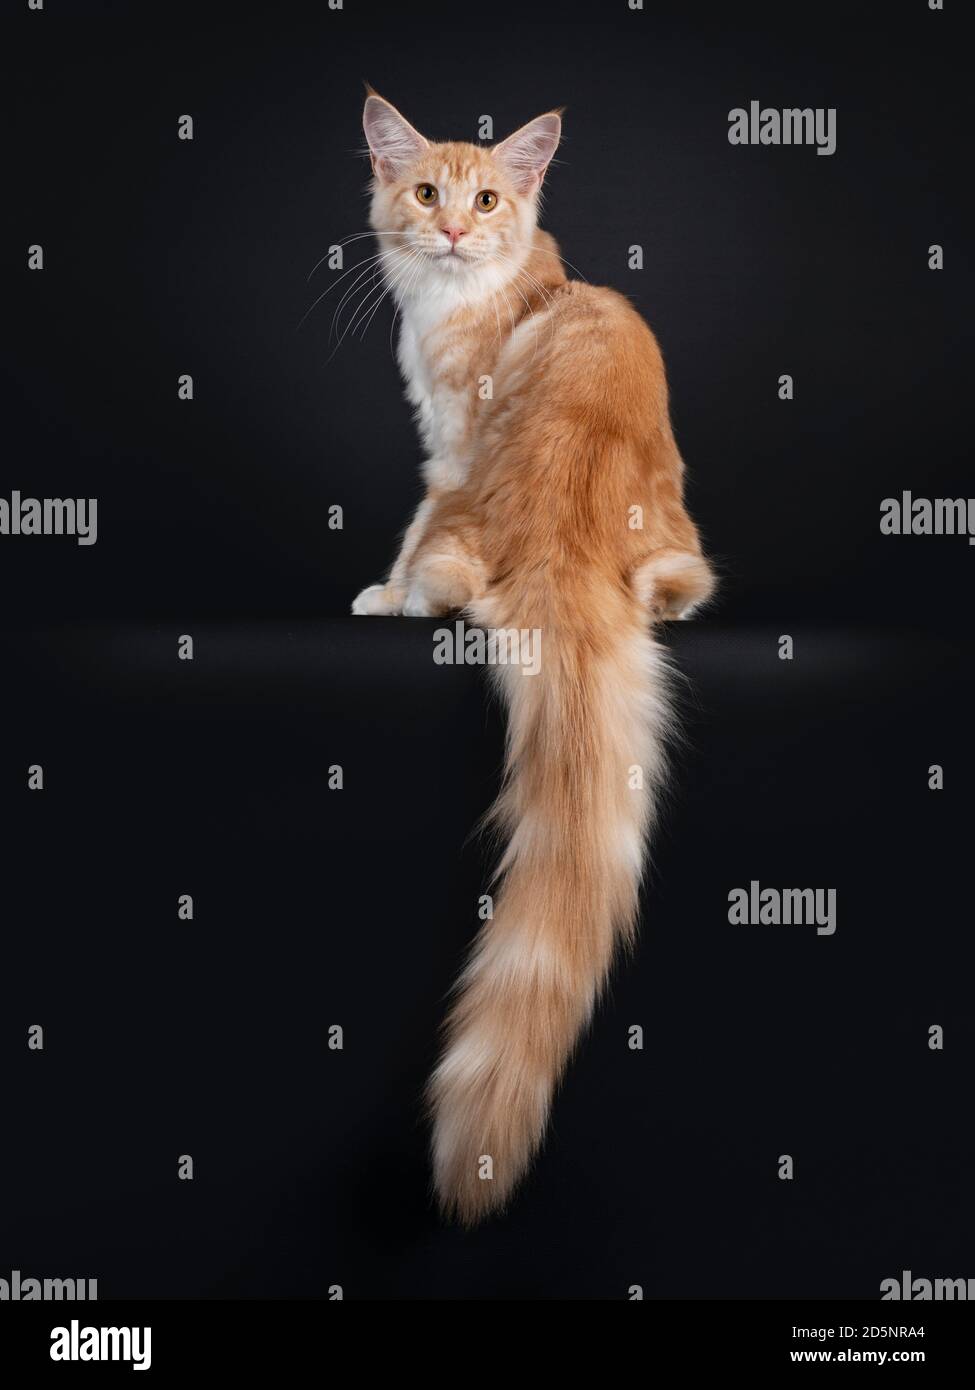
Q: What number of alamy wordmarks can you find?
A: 8